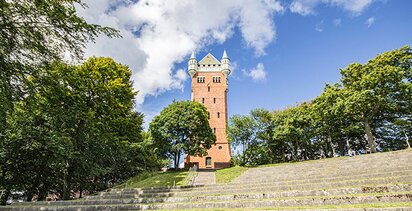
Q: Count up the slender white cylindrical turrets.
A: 2